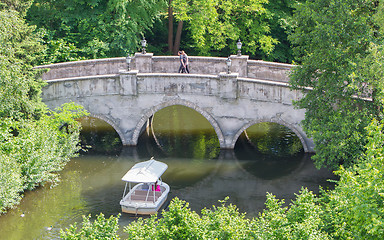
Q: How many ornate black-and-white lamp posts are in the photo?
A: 4